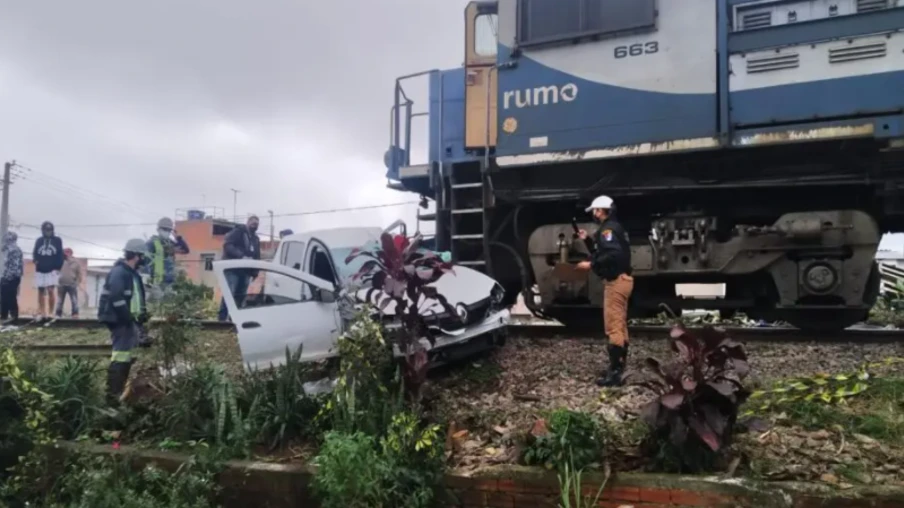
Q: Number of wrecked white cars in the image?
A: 1